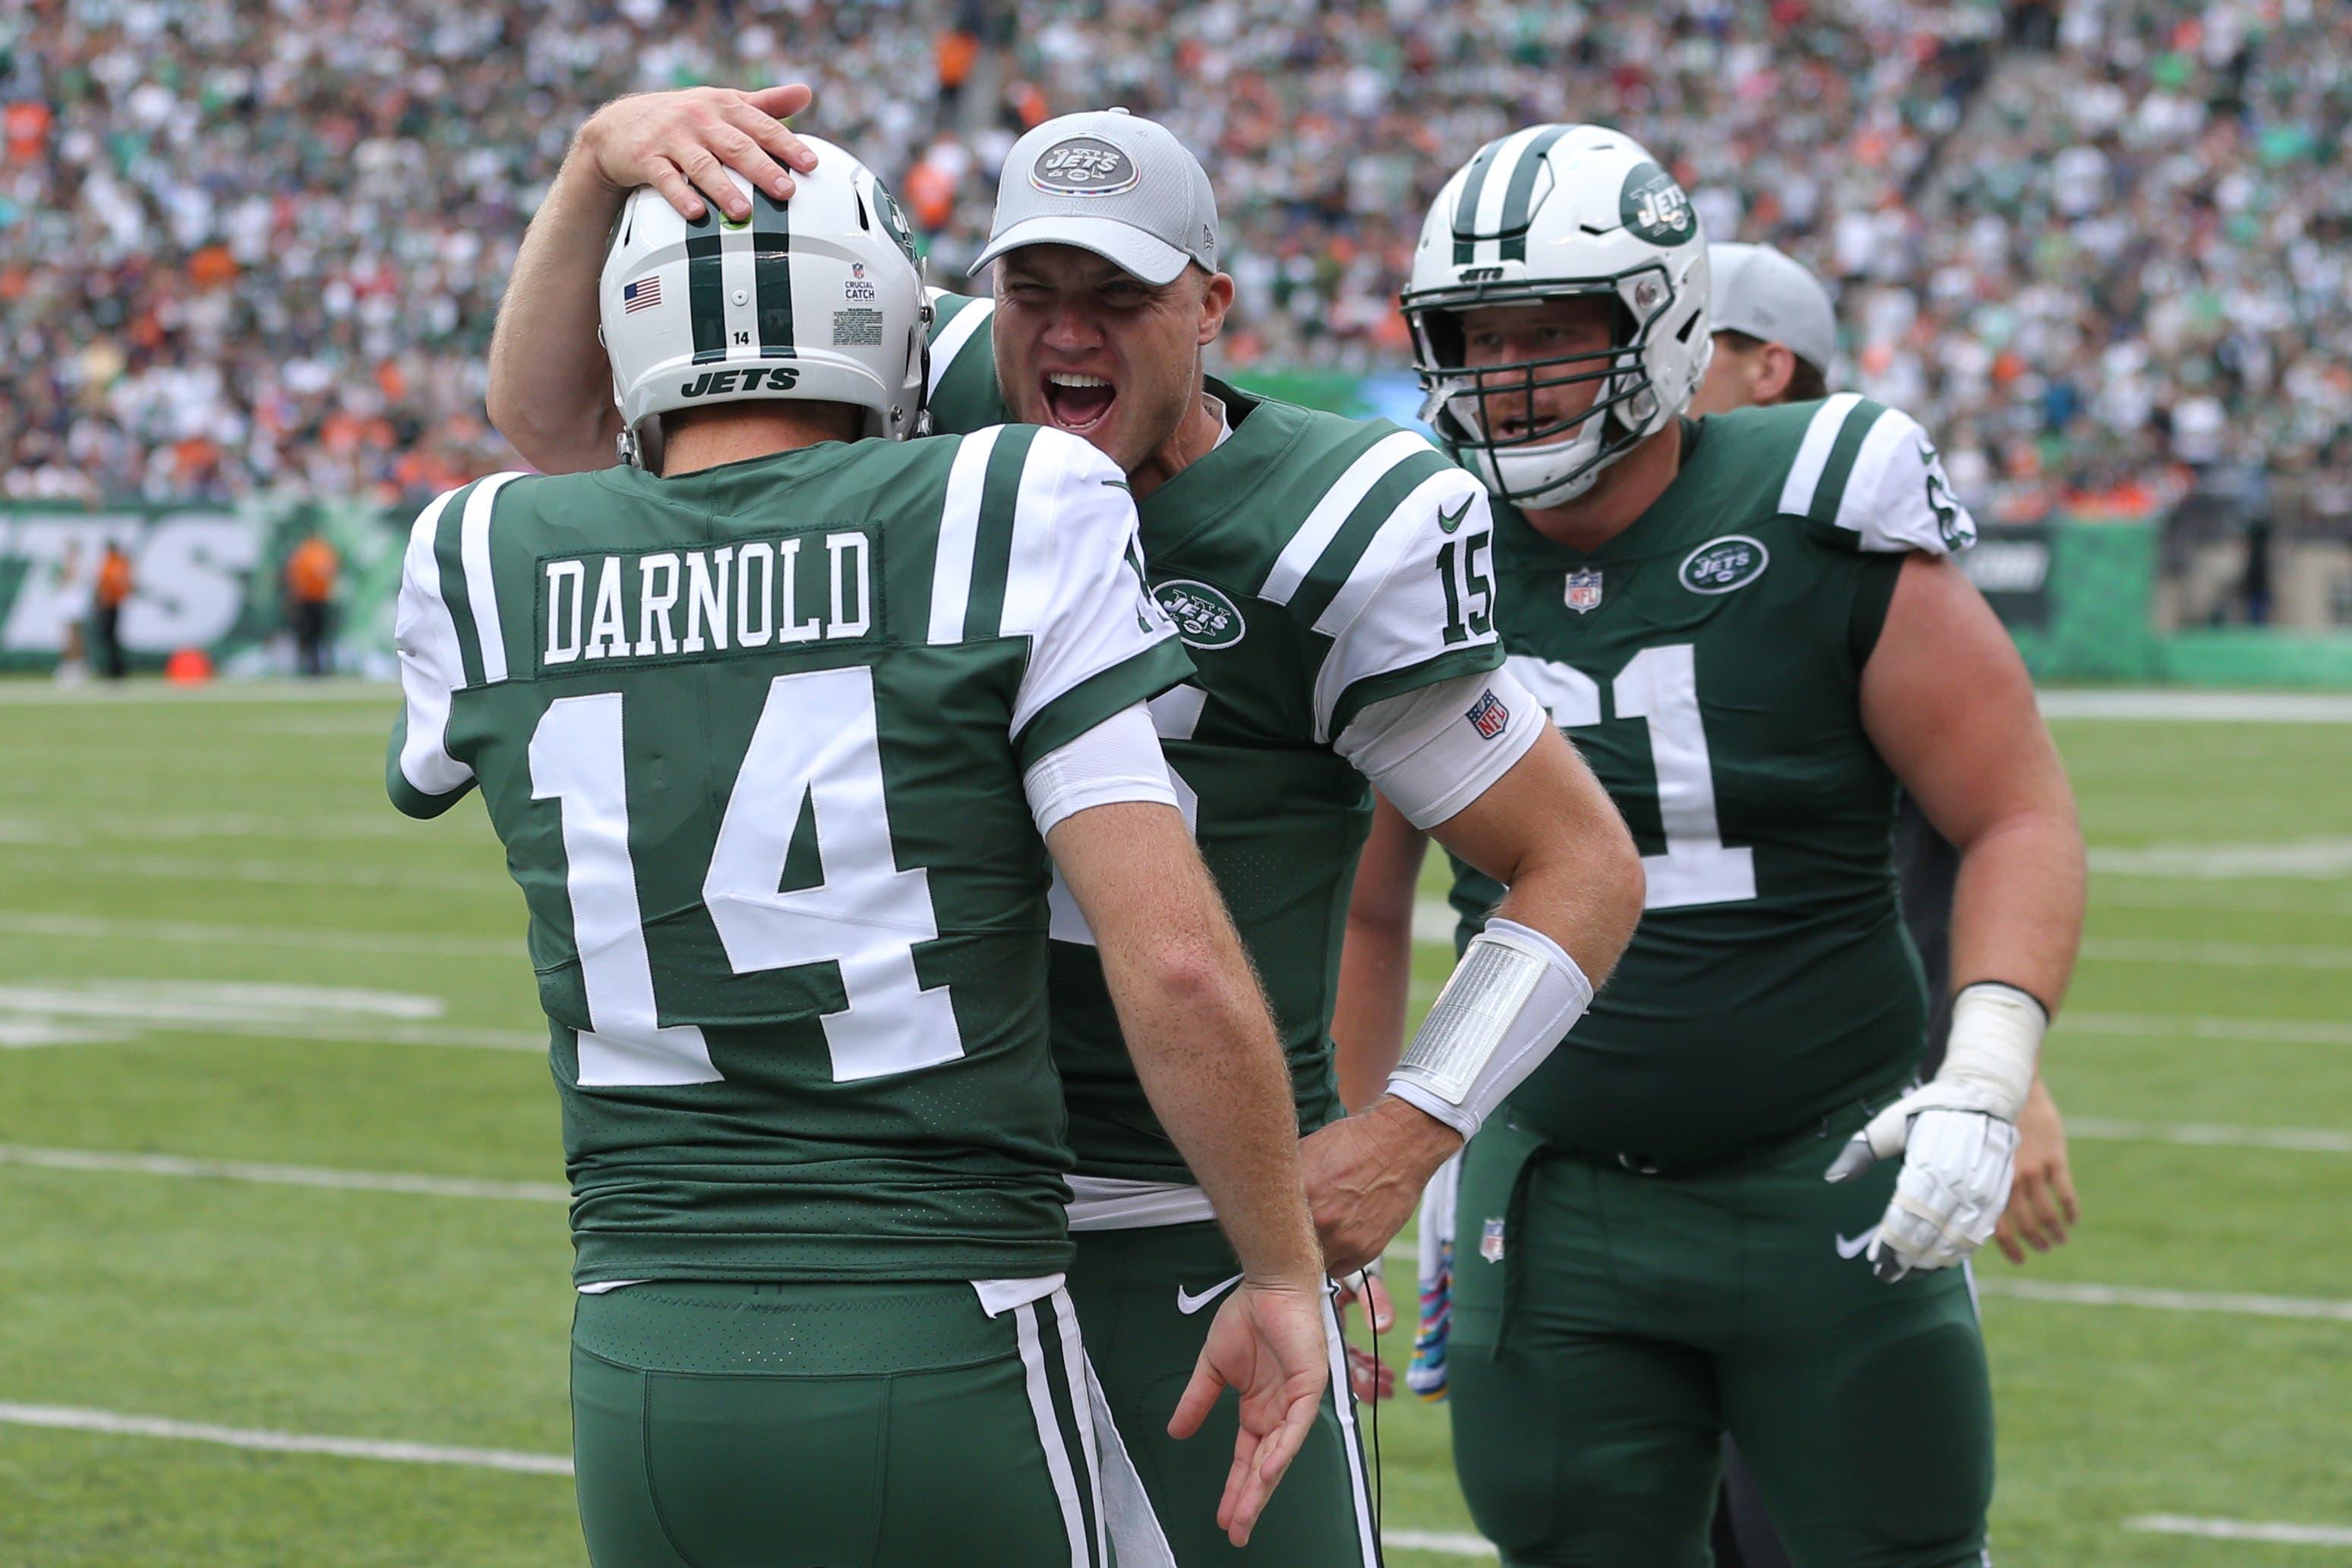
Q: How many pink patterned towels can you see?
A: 1